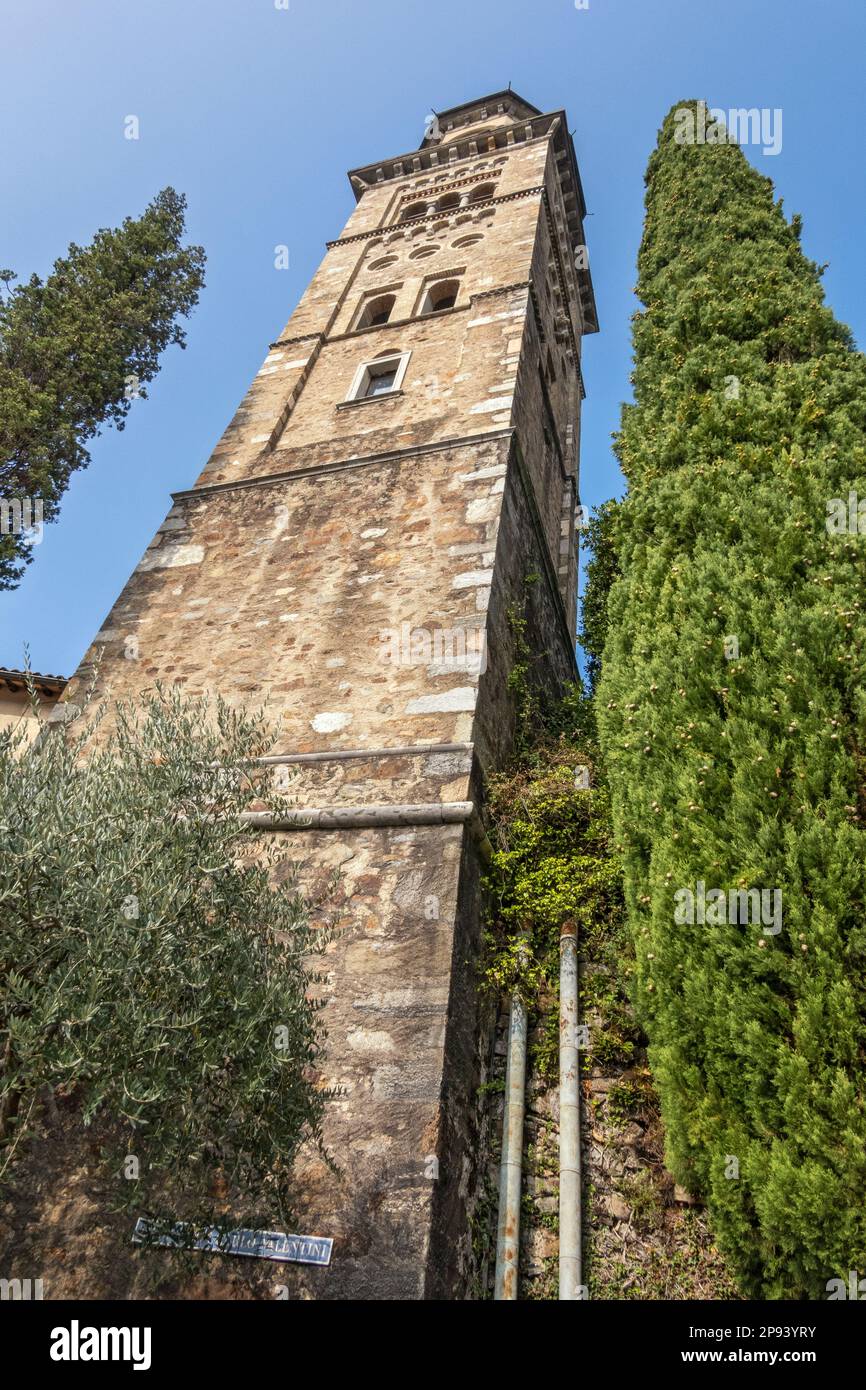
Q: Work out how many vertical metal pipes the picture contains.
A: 2